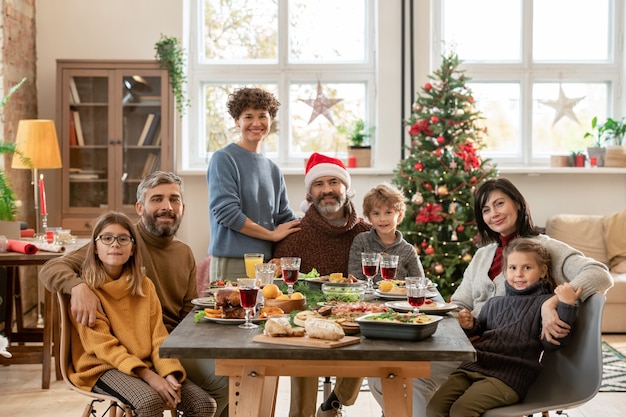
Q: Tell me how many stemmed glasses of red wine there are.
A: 5